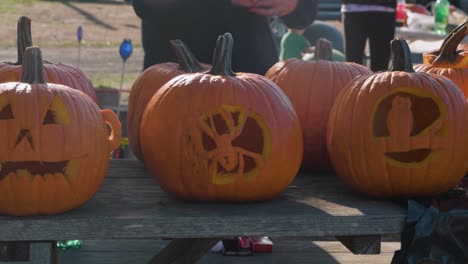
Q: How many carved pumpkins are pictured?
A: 3